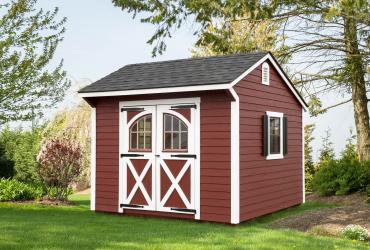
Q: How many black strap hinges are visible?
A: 6